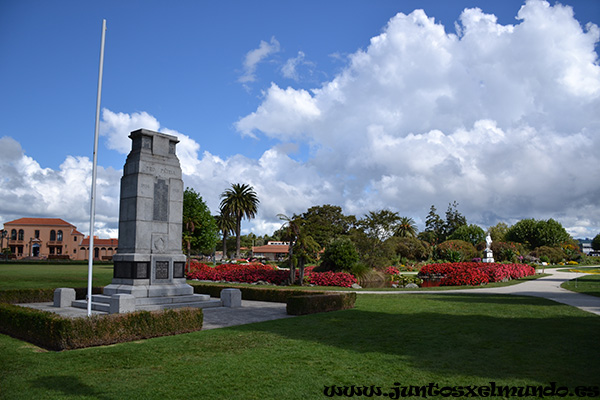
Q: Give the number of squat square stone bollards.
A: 3